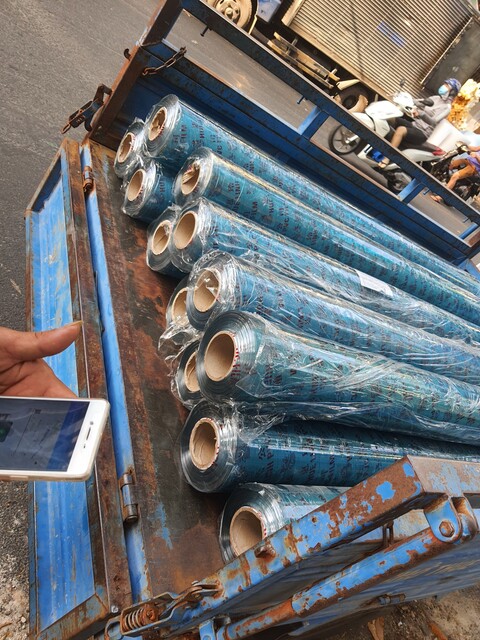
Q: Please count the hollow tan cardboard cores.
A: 12